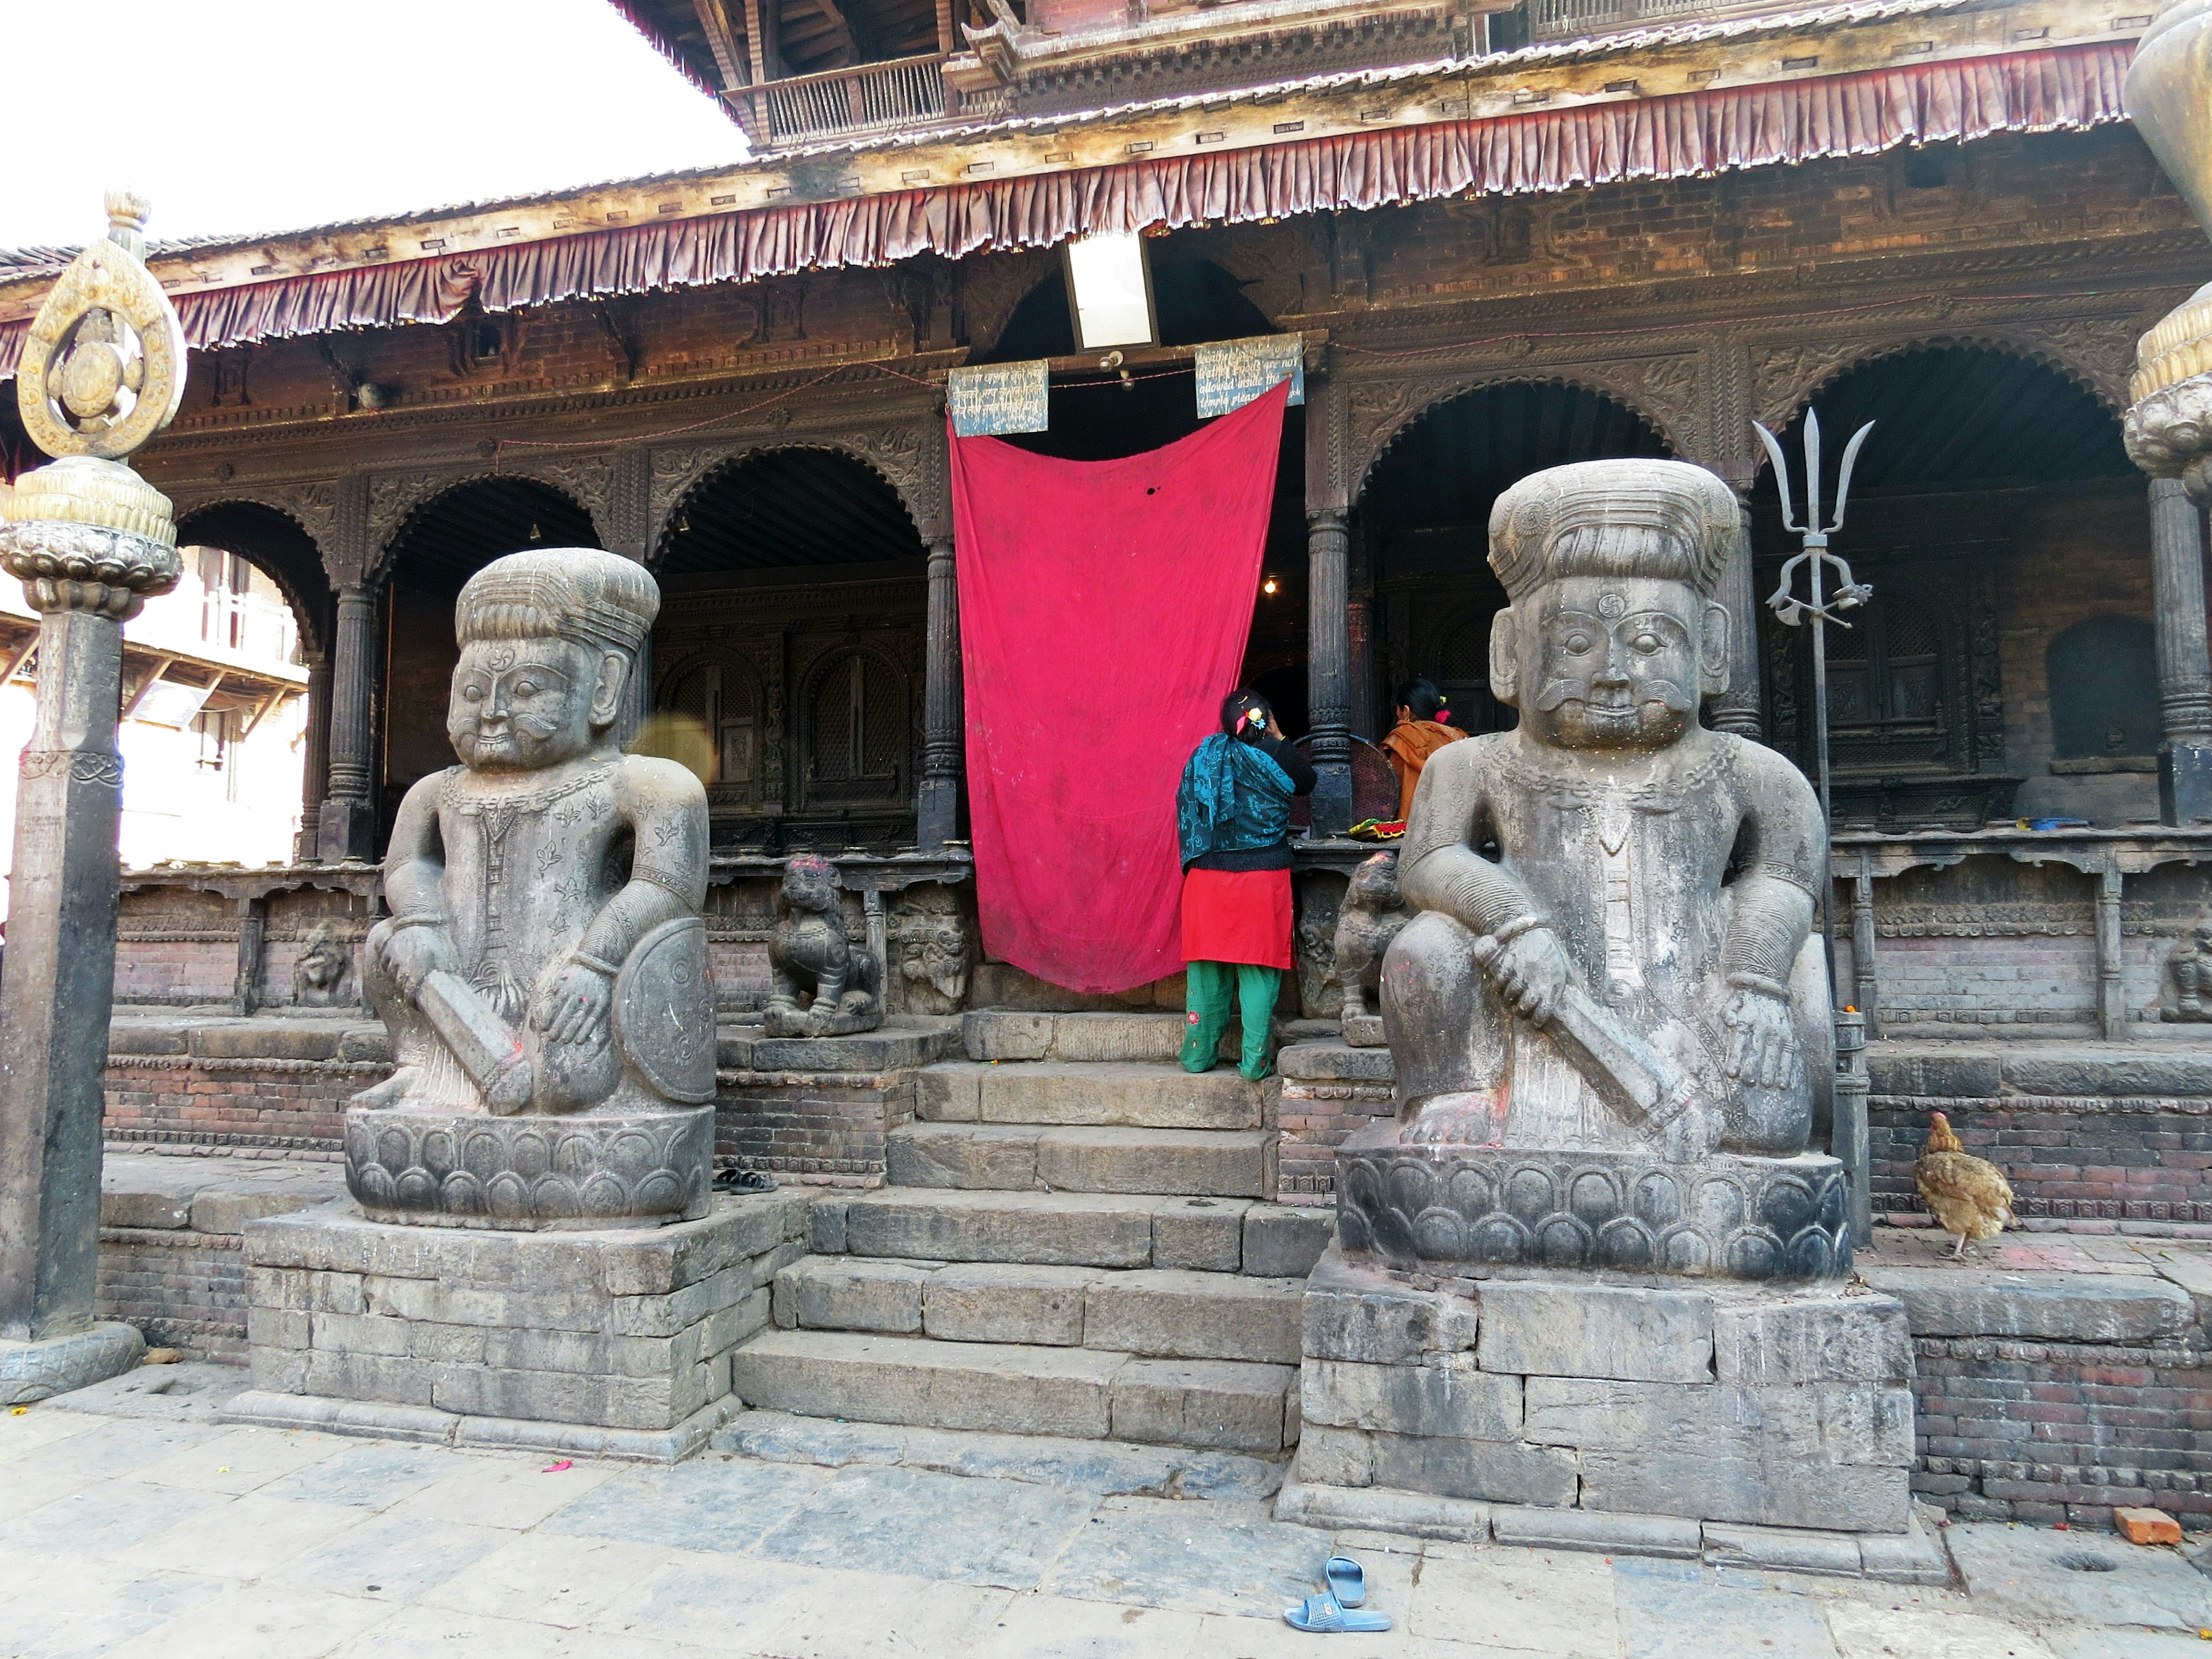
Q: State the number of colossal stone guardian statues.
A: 2